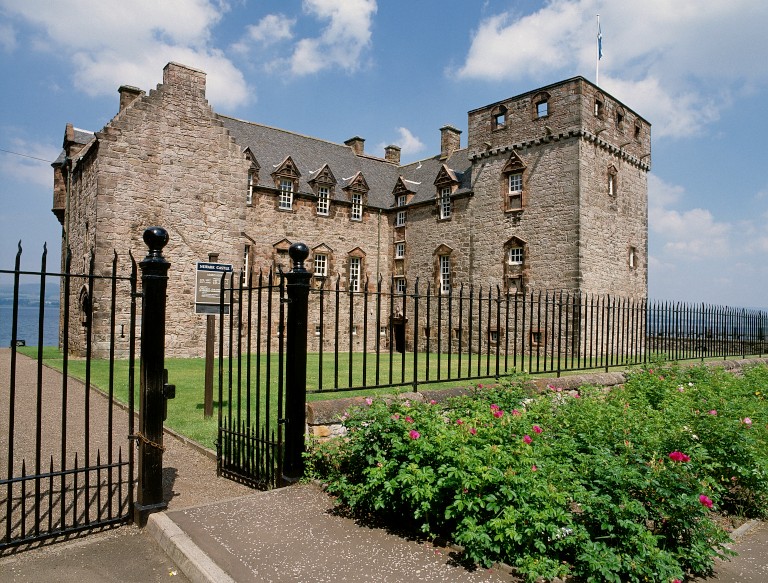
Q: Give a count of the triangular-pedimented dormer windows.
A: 6